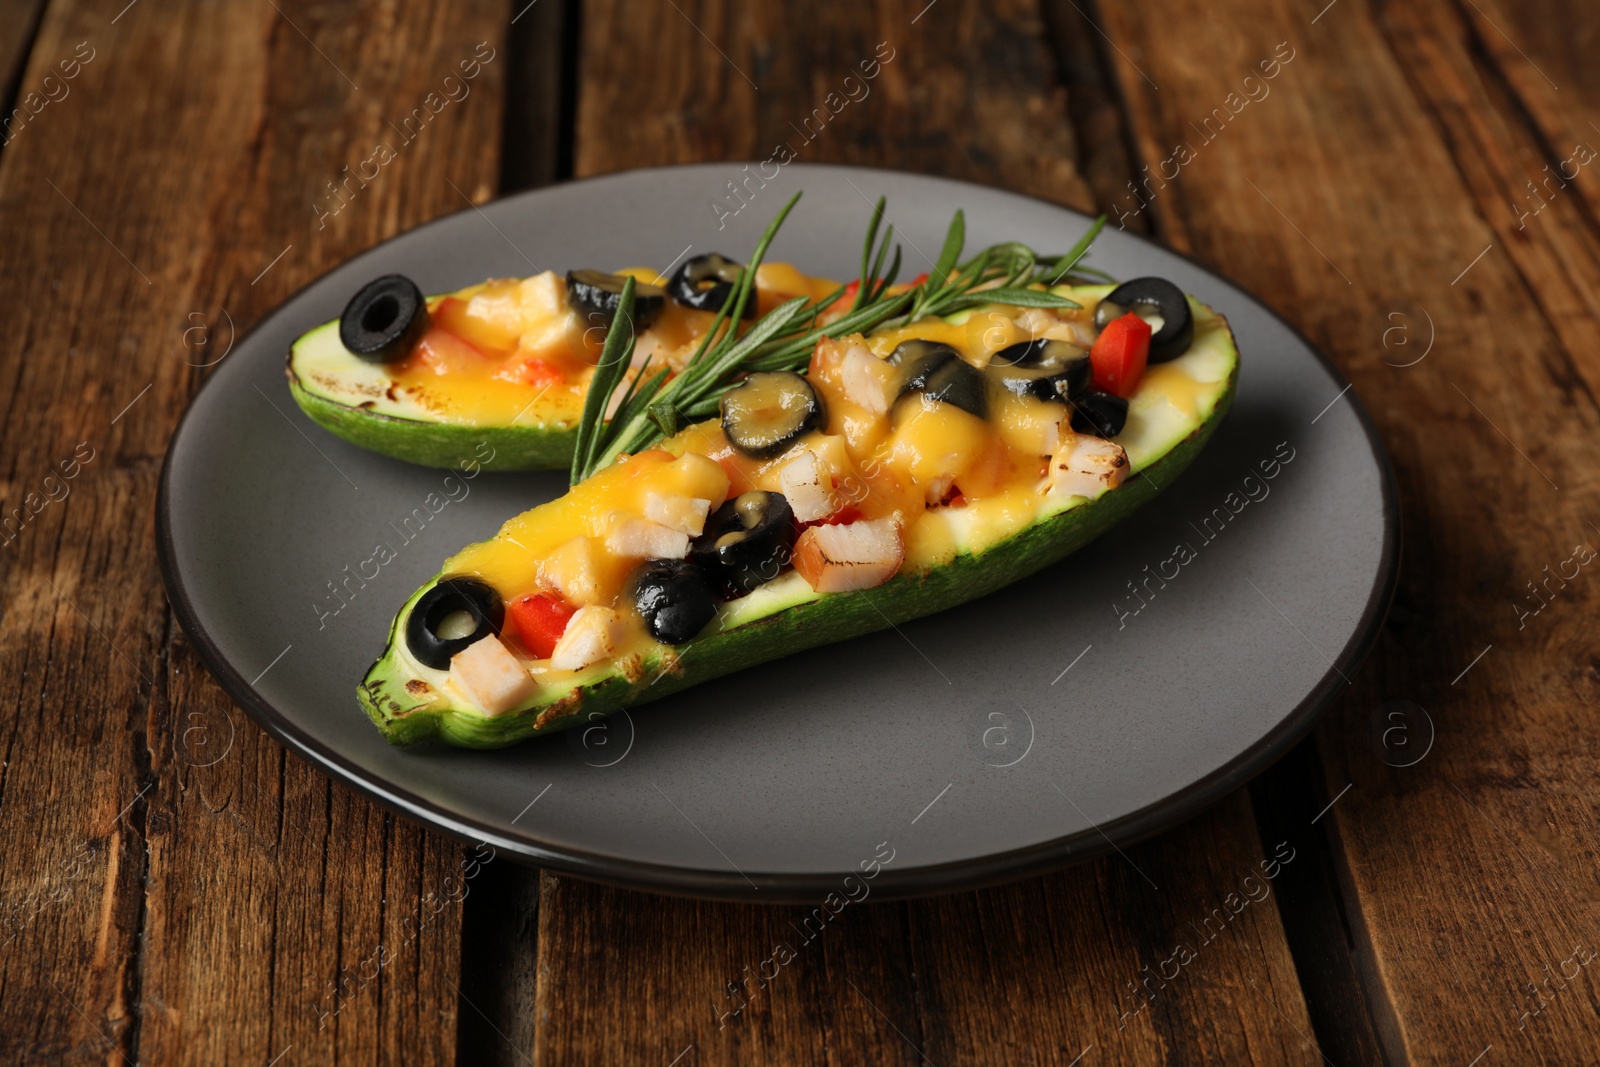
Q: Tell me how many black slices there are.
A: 11